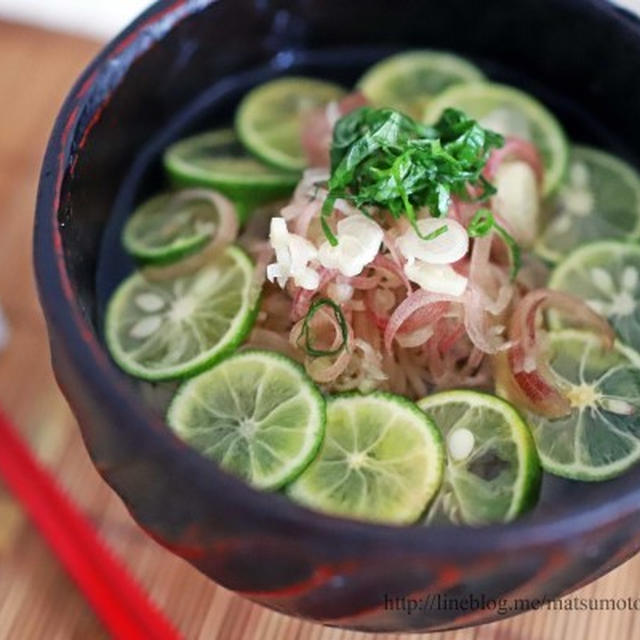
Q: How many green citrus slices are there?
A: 12